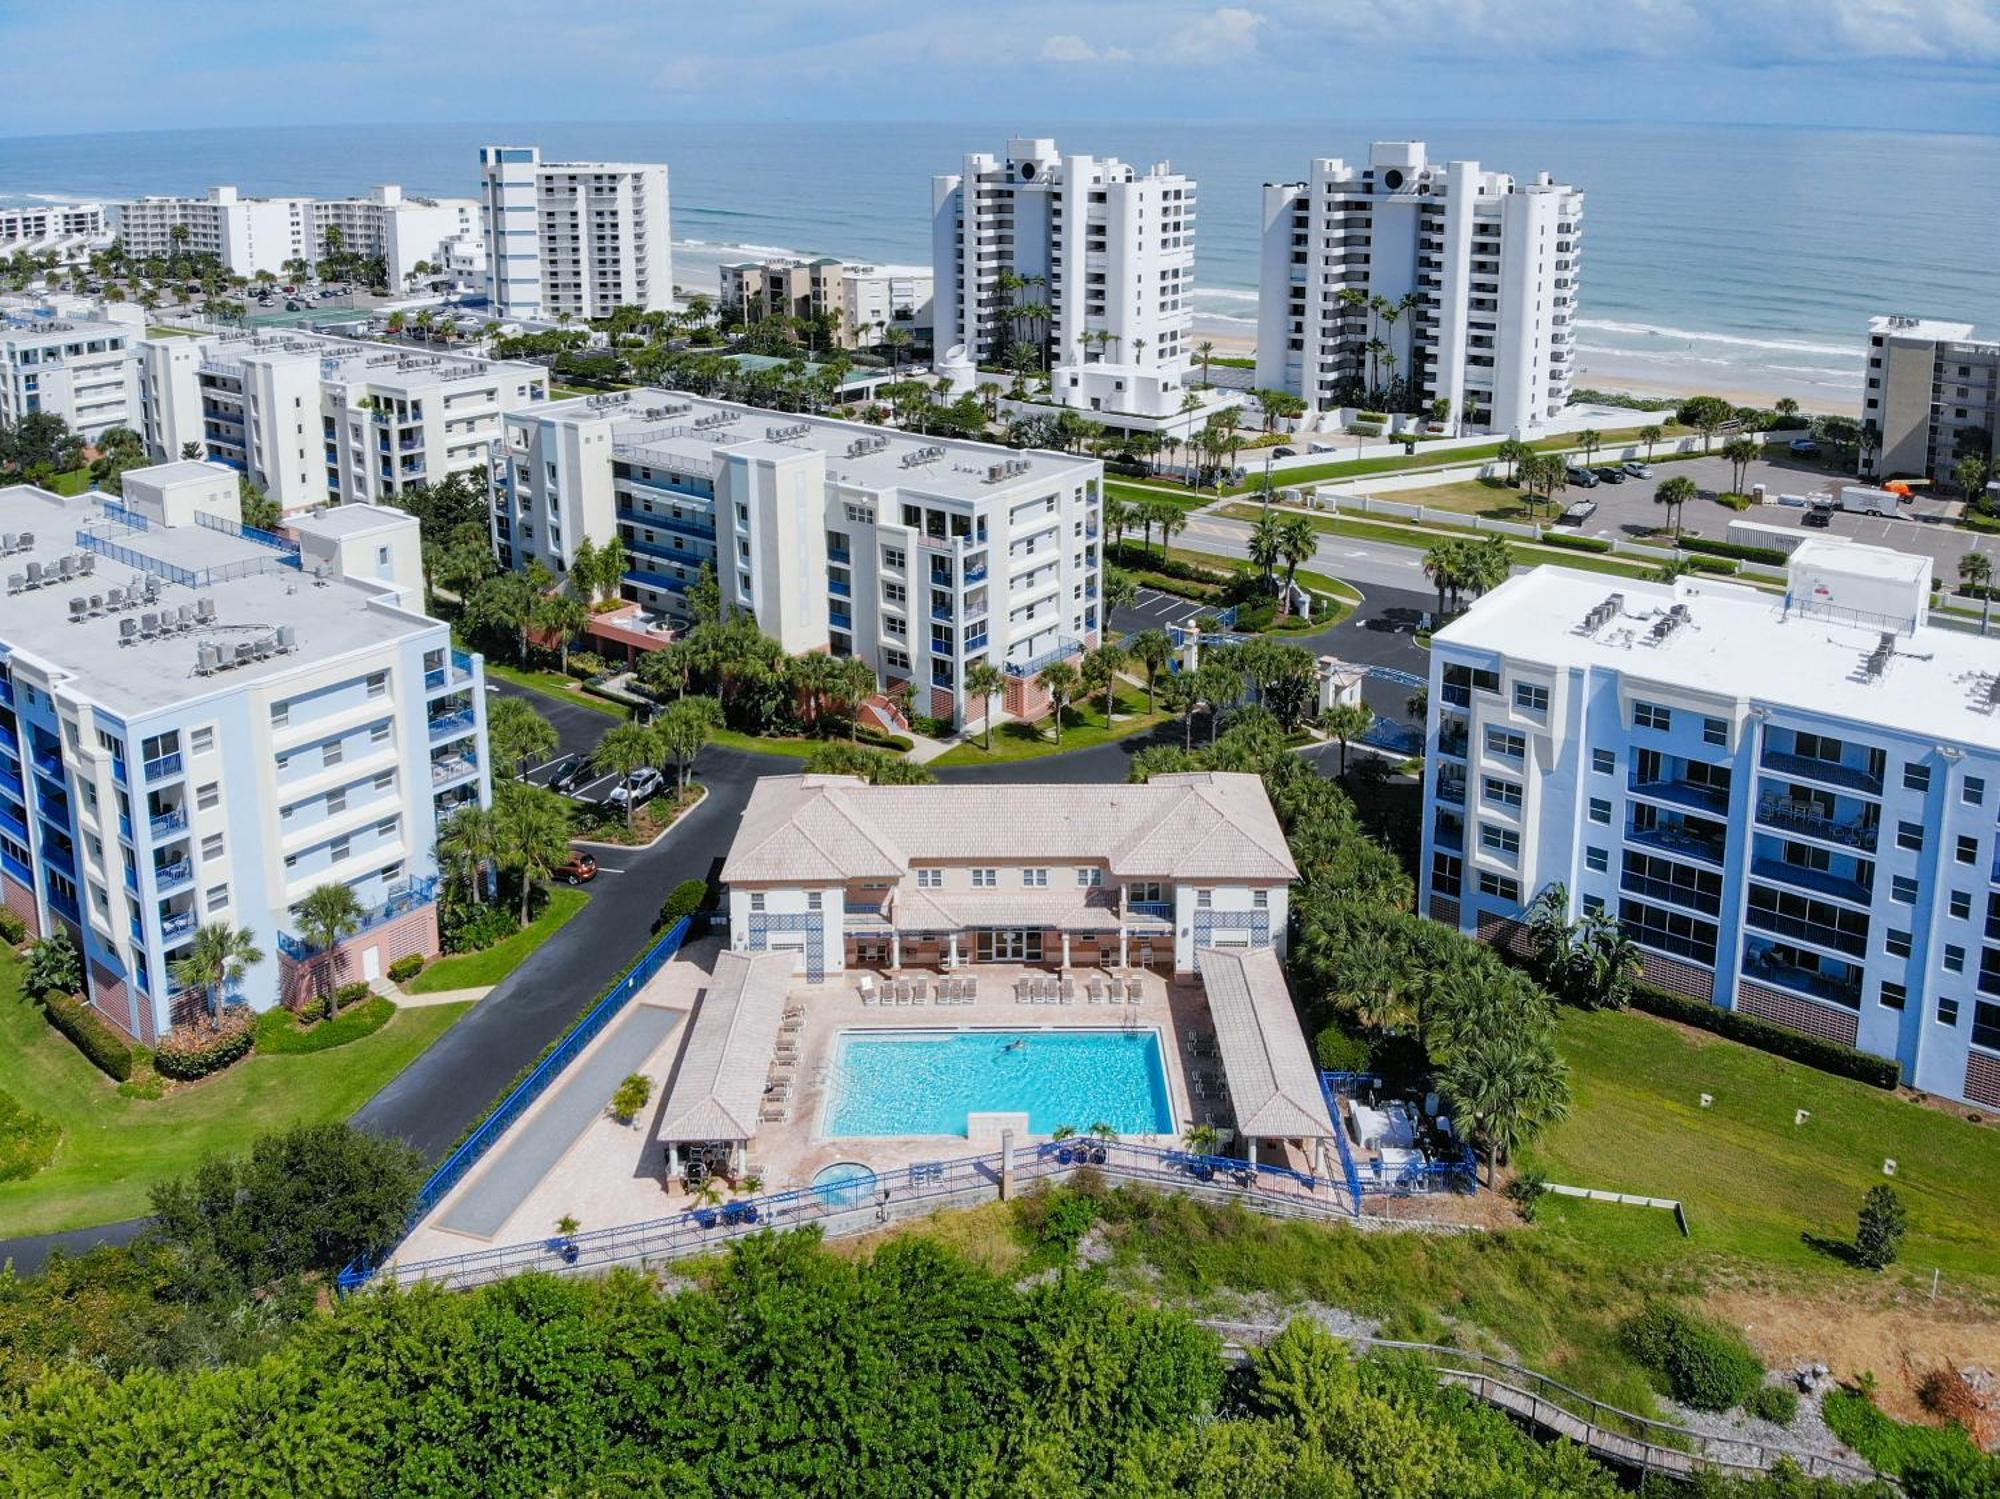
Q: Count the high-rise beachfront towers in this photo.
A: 3